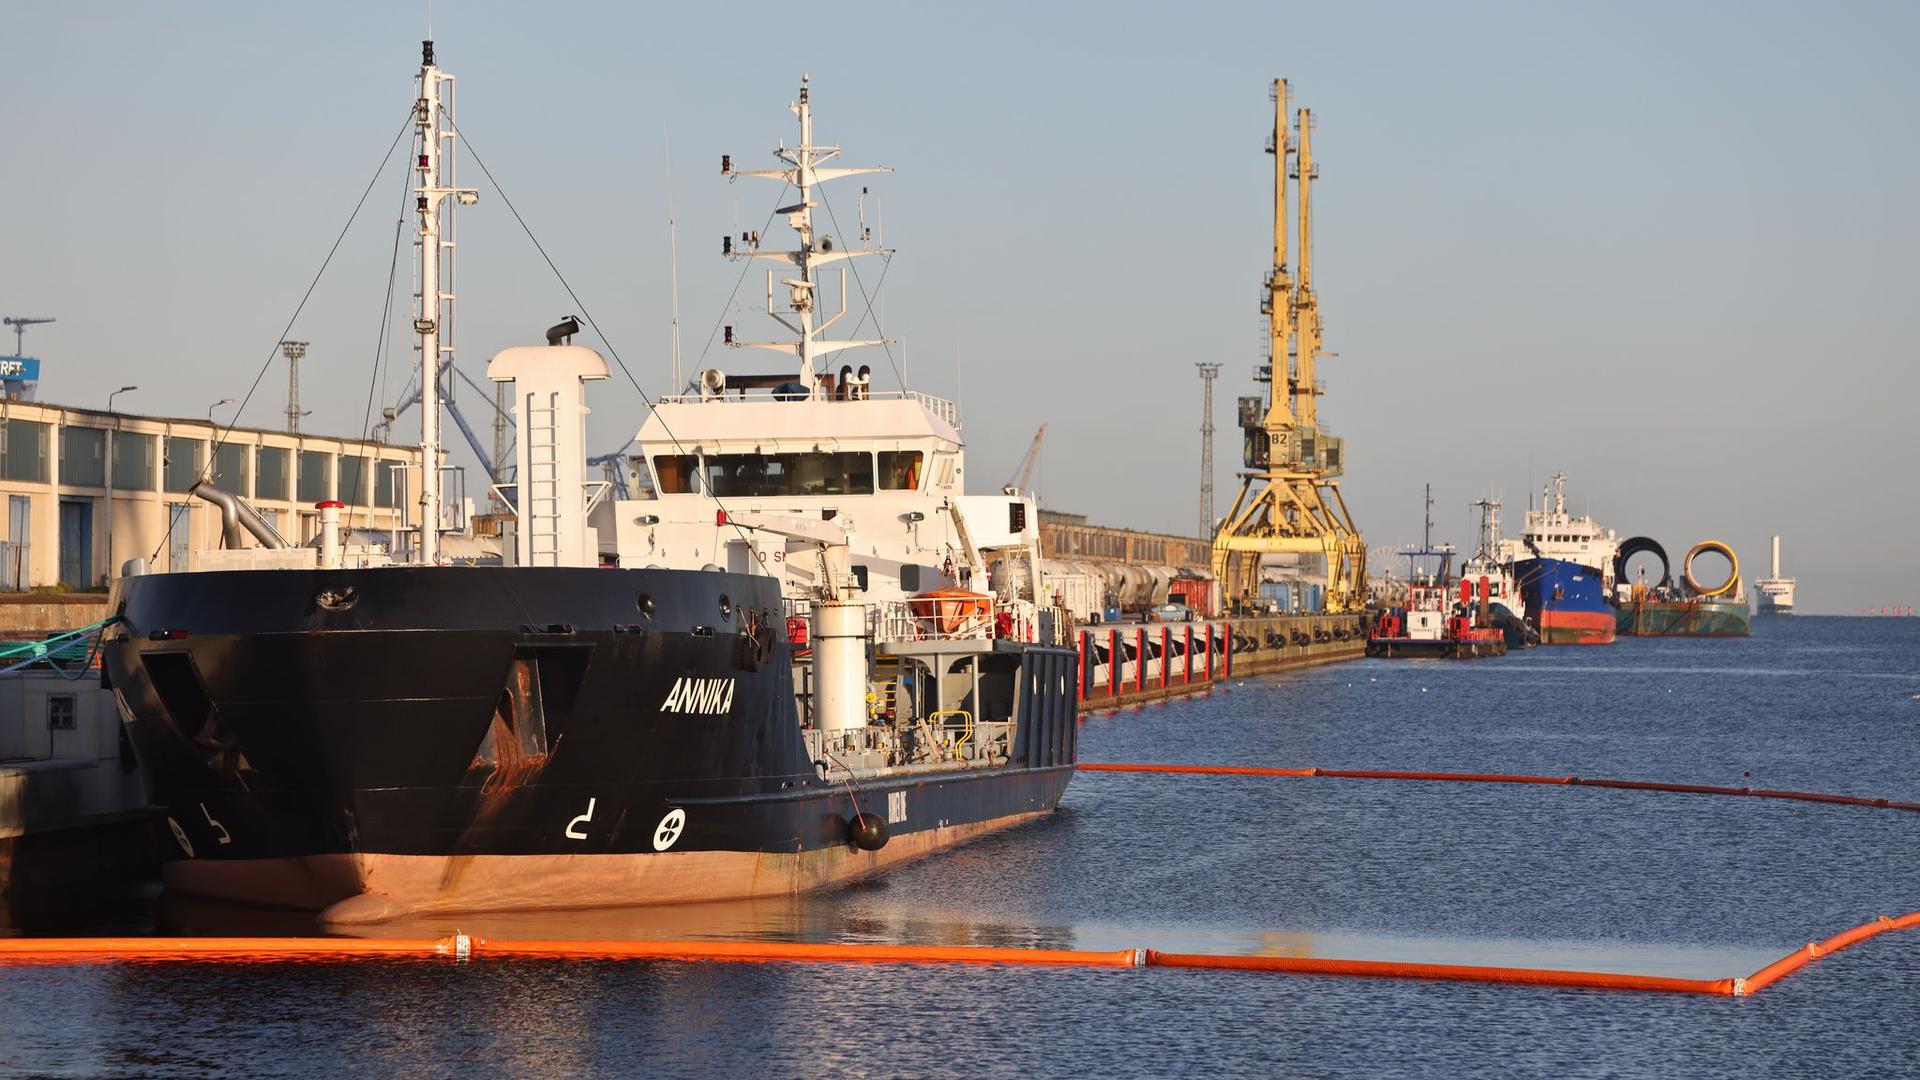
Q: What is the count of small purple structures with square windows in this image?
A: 0